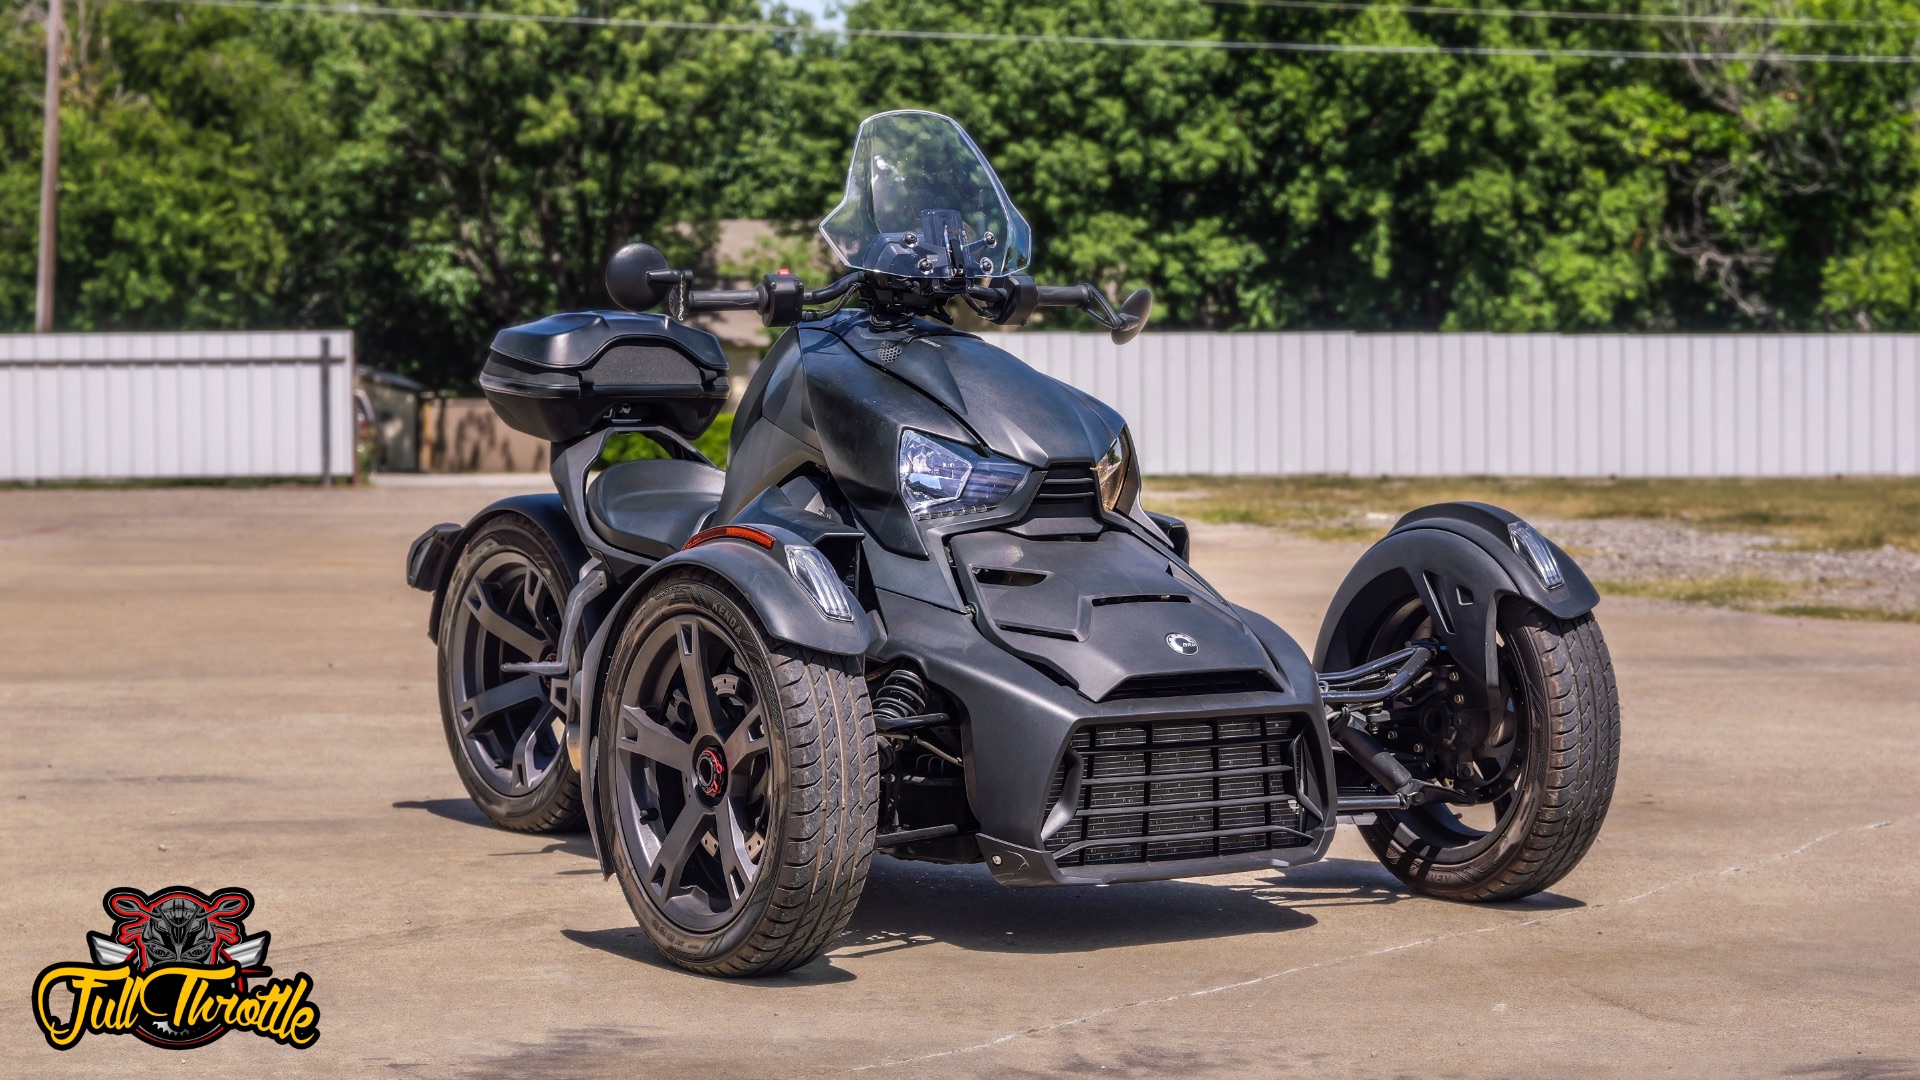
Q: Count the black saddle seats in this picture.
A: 1